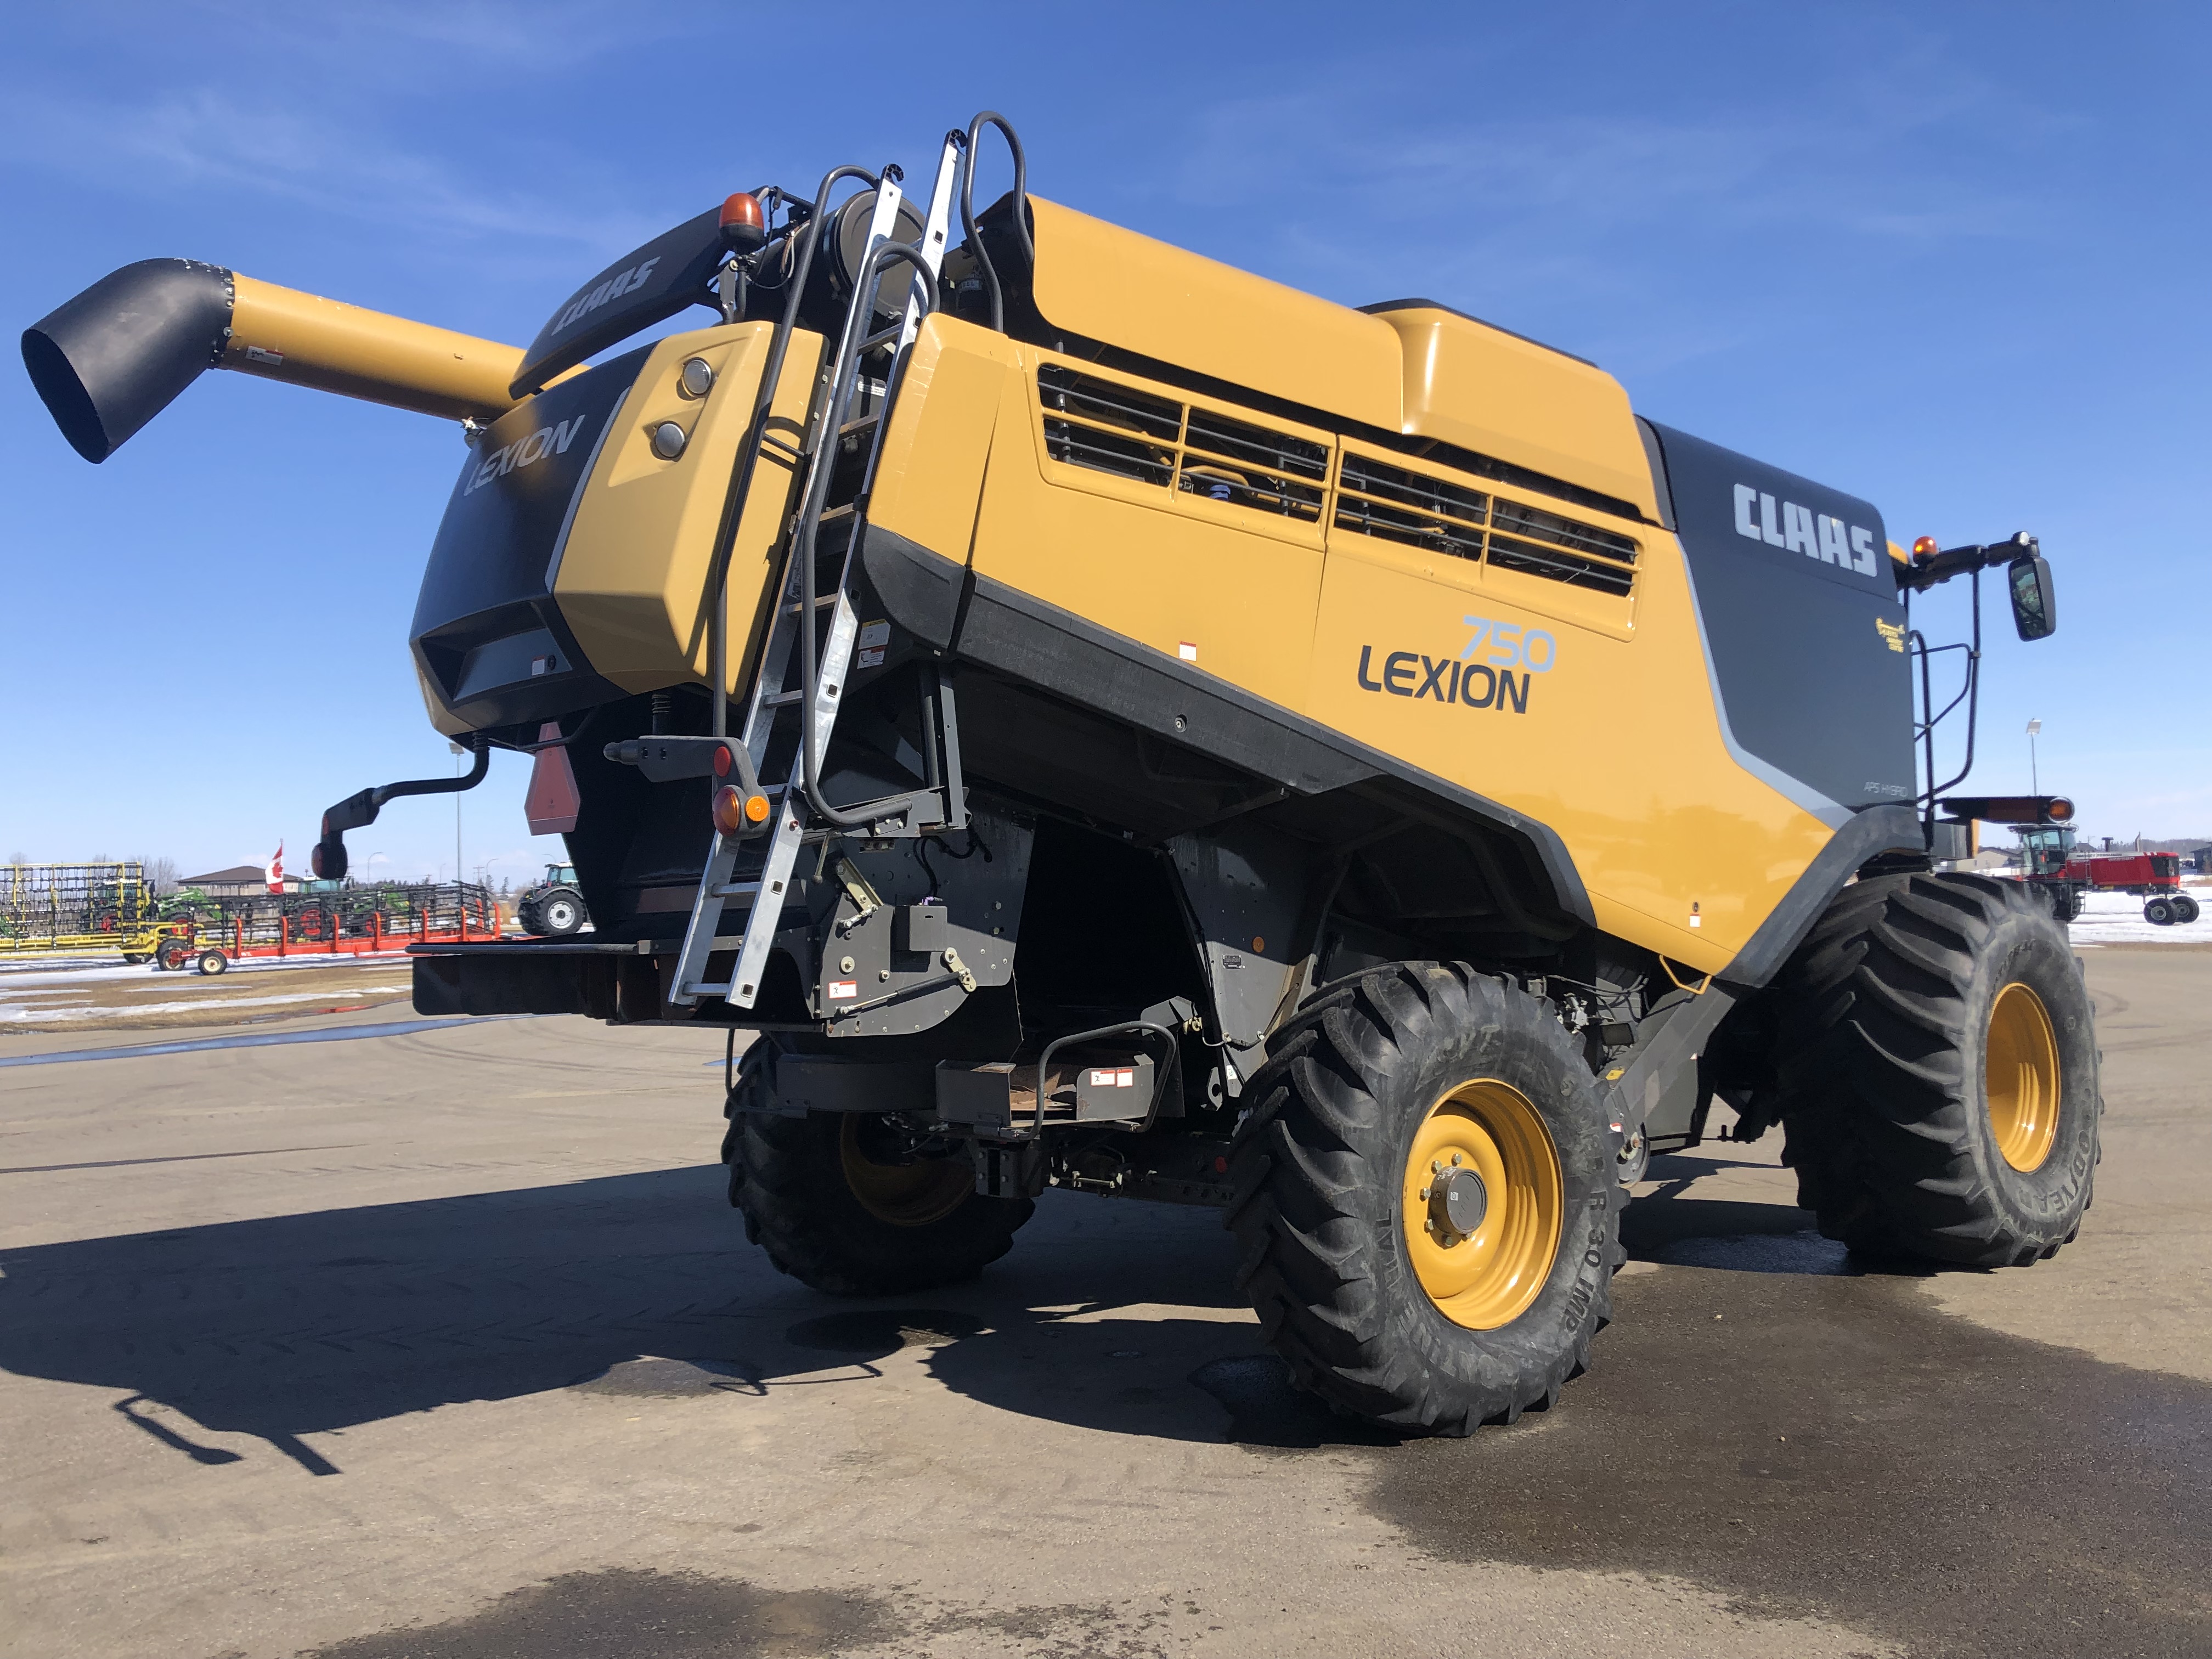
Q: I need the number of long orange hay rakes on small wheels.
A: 1